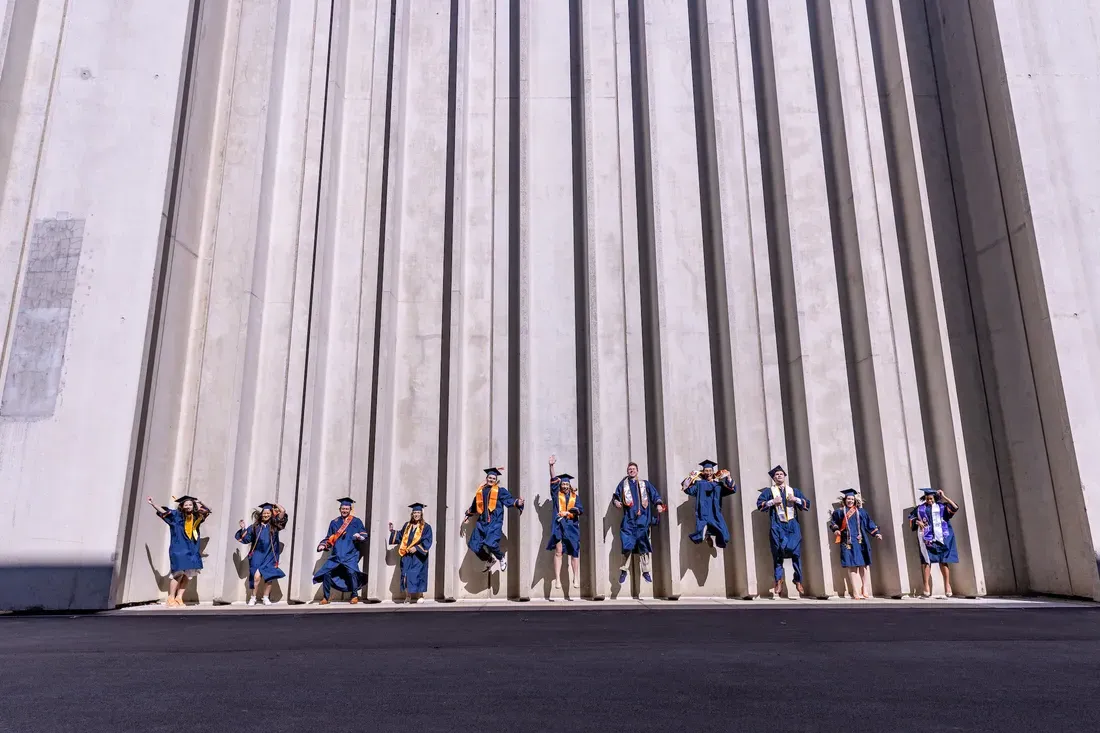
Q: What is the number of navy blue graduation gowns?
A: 11